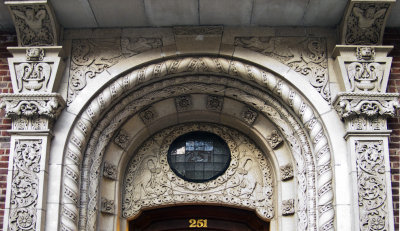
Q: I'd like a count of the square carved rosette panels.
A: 10